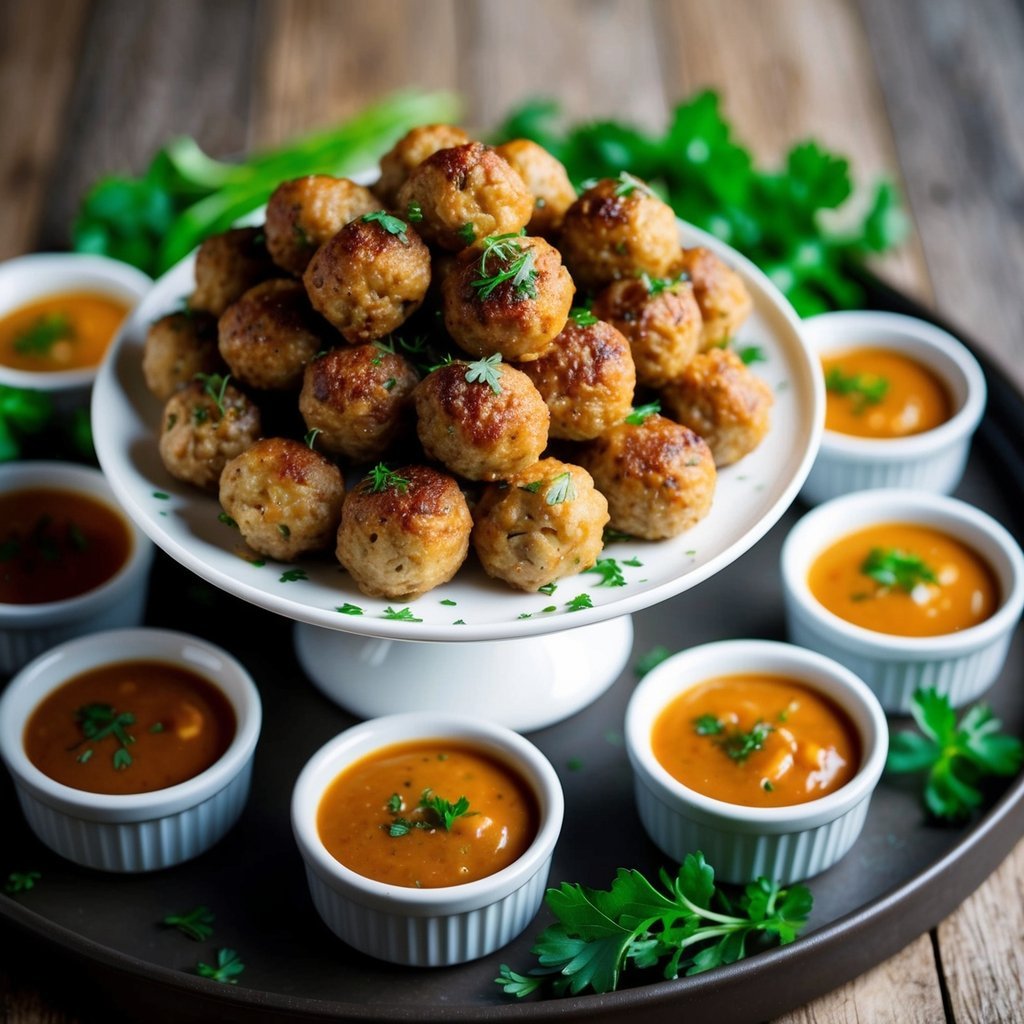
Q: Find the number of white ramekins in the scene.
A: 7